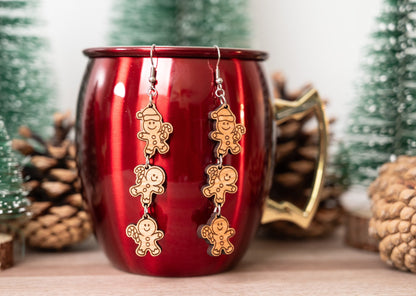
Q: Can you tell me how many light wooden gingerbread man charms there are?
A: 6